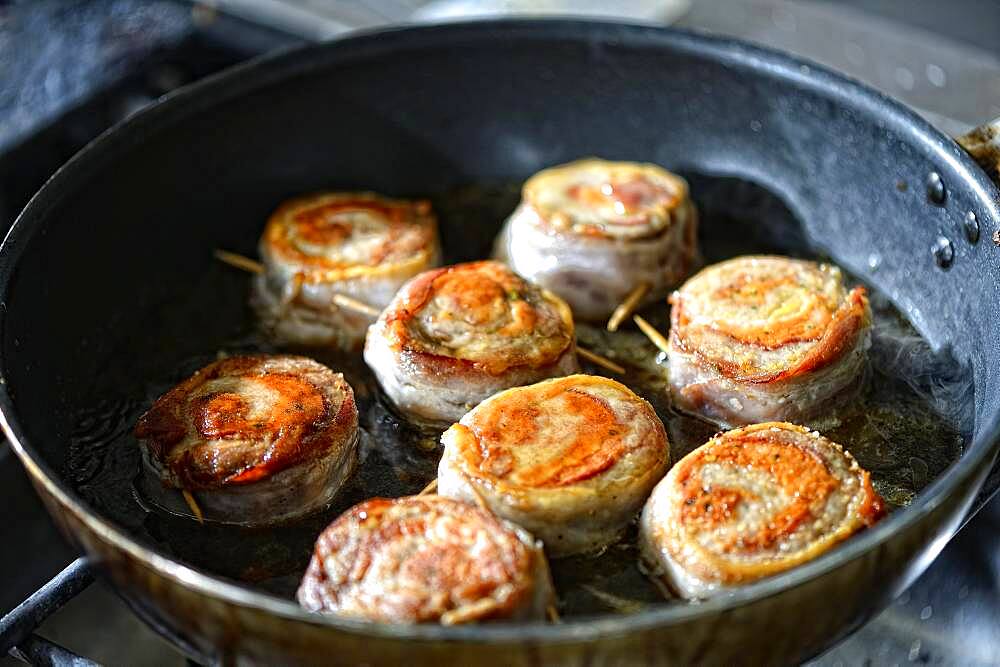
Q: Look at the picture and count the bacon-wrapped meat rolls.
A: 8